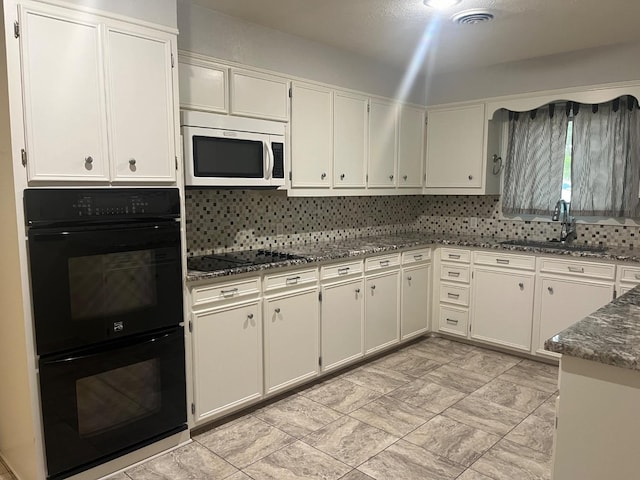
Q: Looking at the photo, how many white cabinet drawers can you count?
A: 12